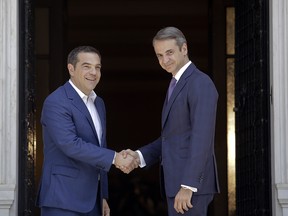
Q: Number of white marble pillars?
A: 2